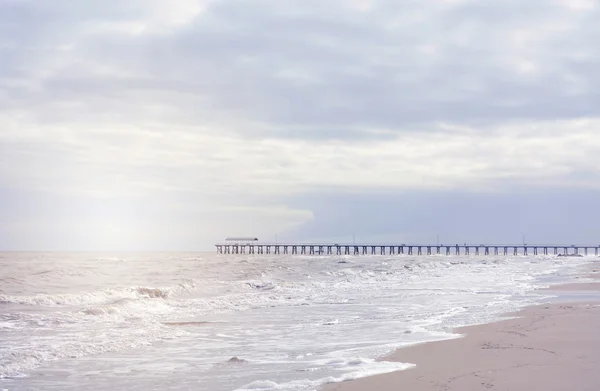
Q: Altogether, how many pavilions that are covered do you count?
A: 1